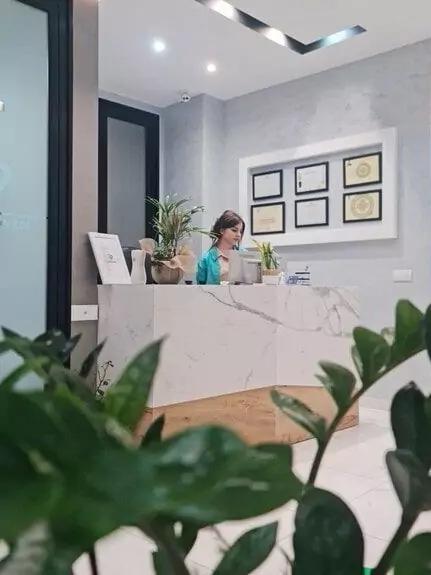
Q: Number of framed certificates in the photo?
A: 6